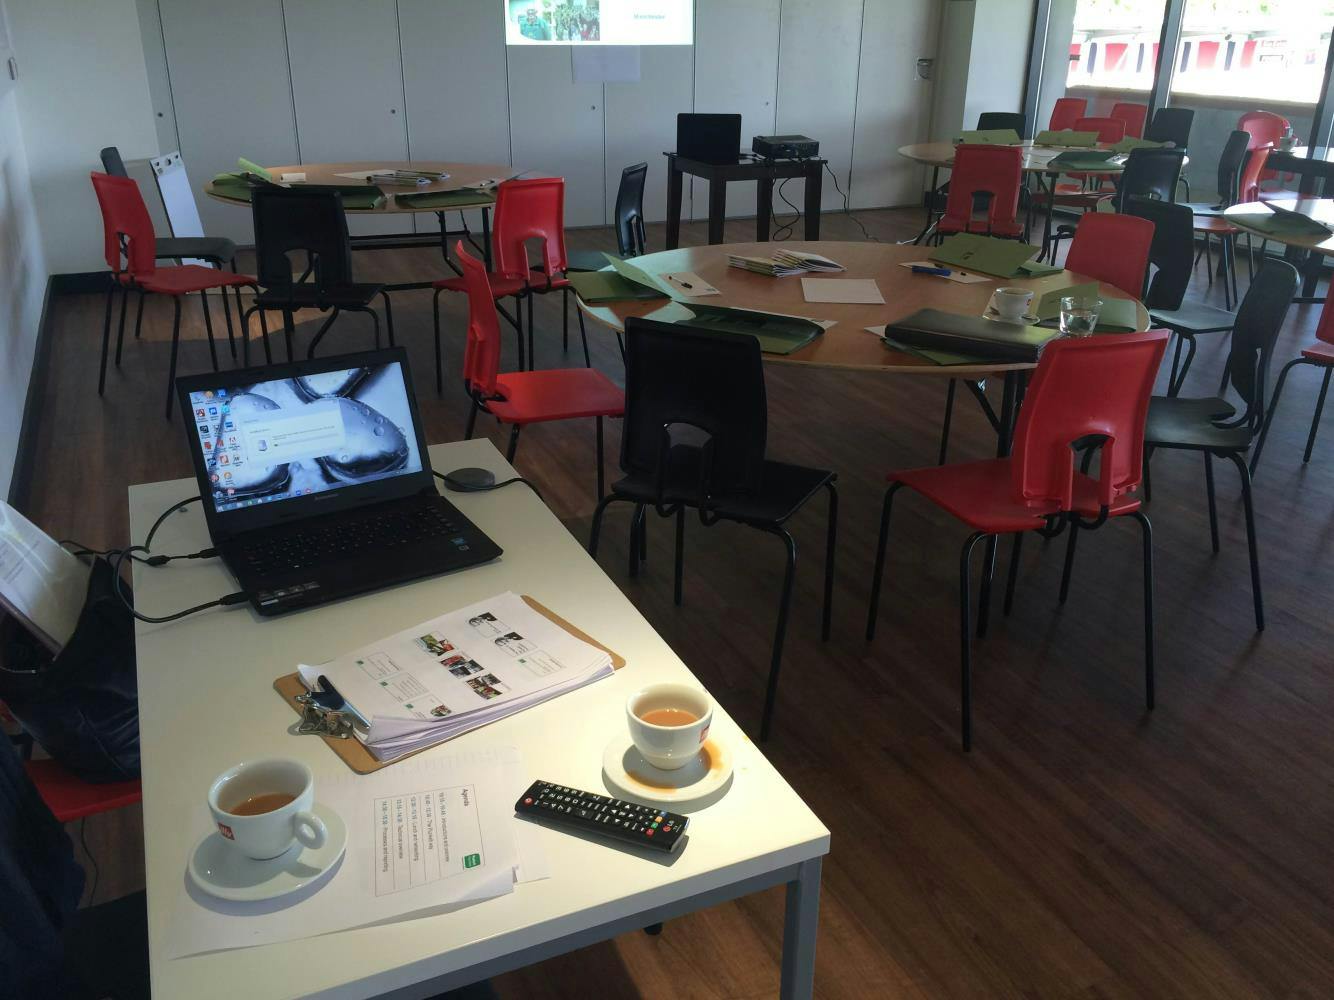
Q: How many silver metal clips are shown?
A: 1